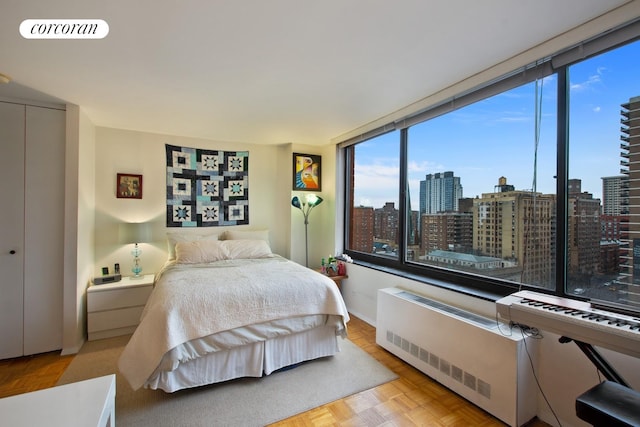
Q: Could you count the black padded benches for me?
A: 1